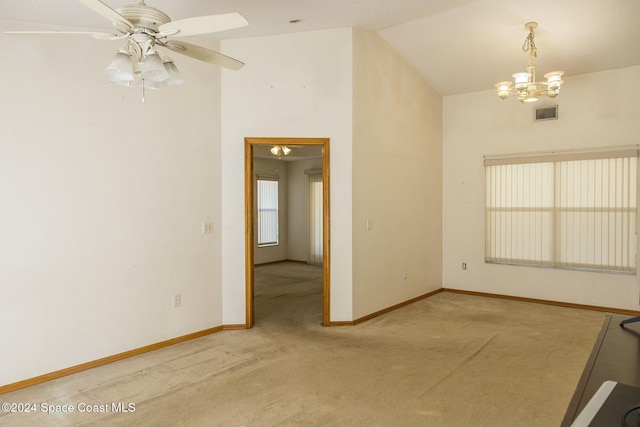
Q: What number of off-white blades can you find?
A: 4